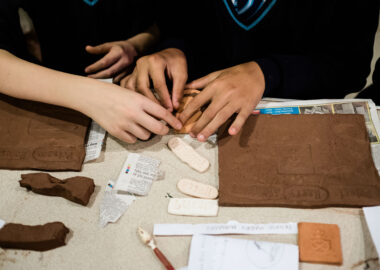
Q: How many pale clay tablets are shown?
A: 3